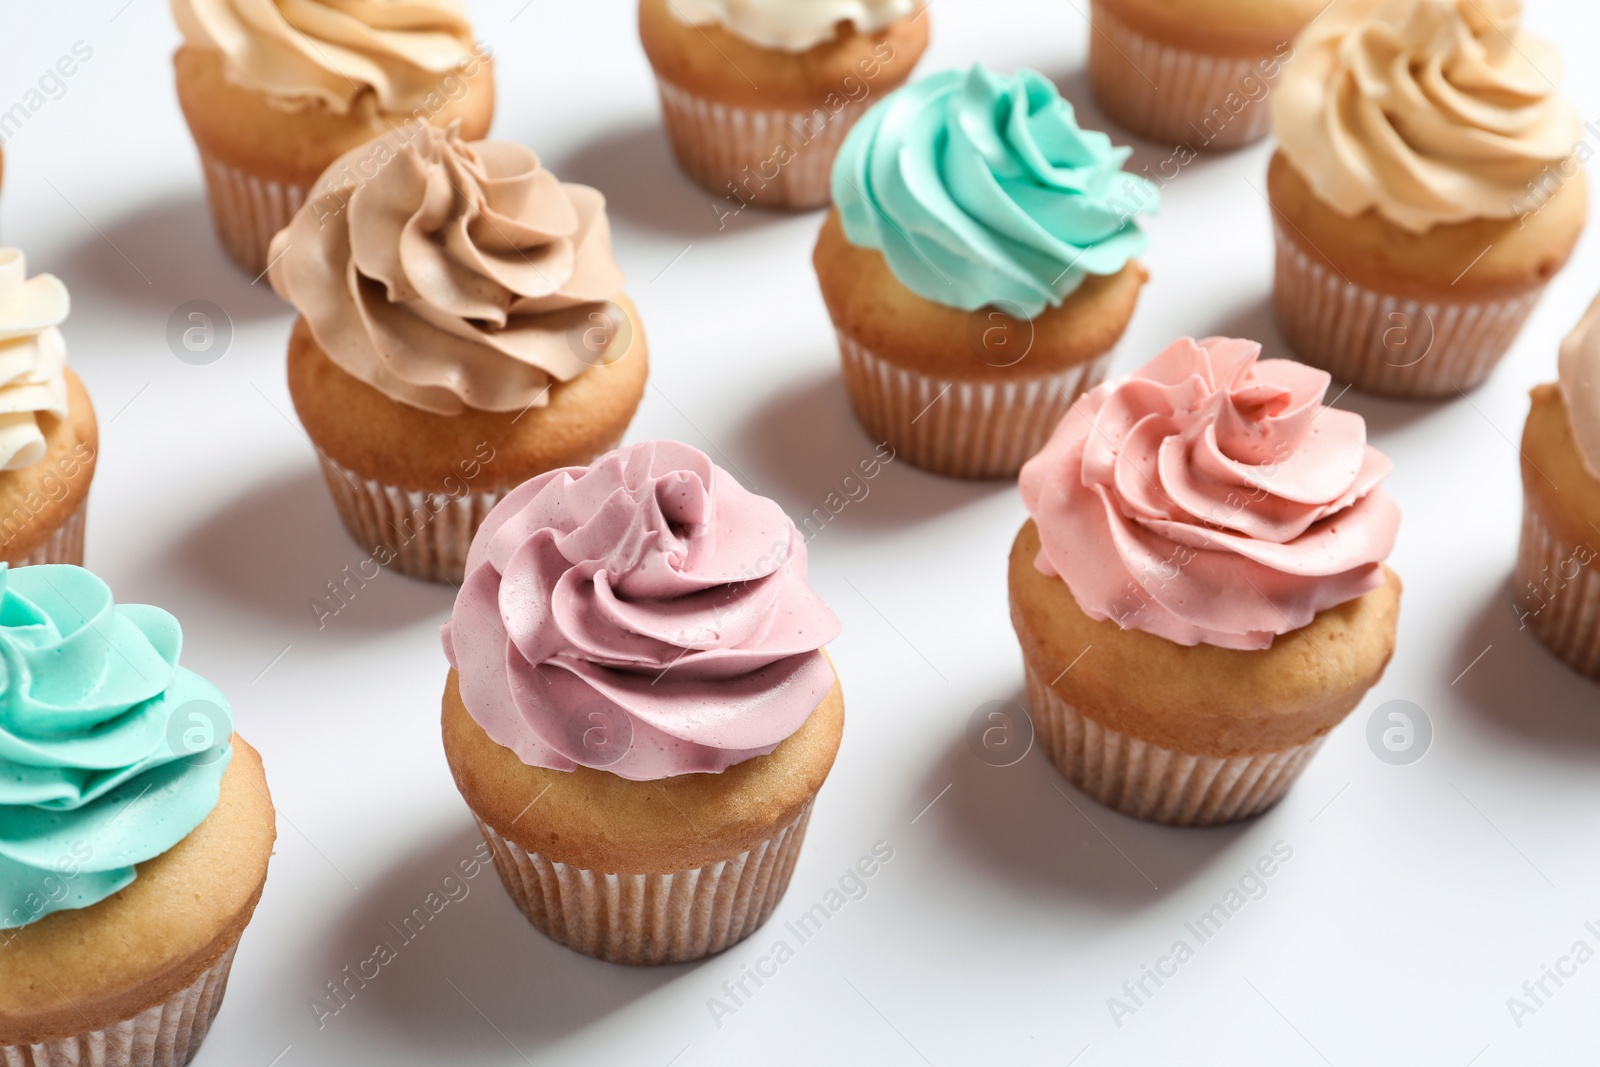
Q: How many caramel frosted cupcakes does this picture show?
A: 2